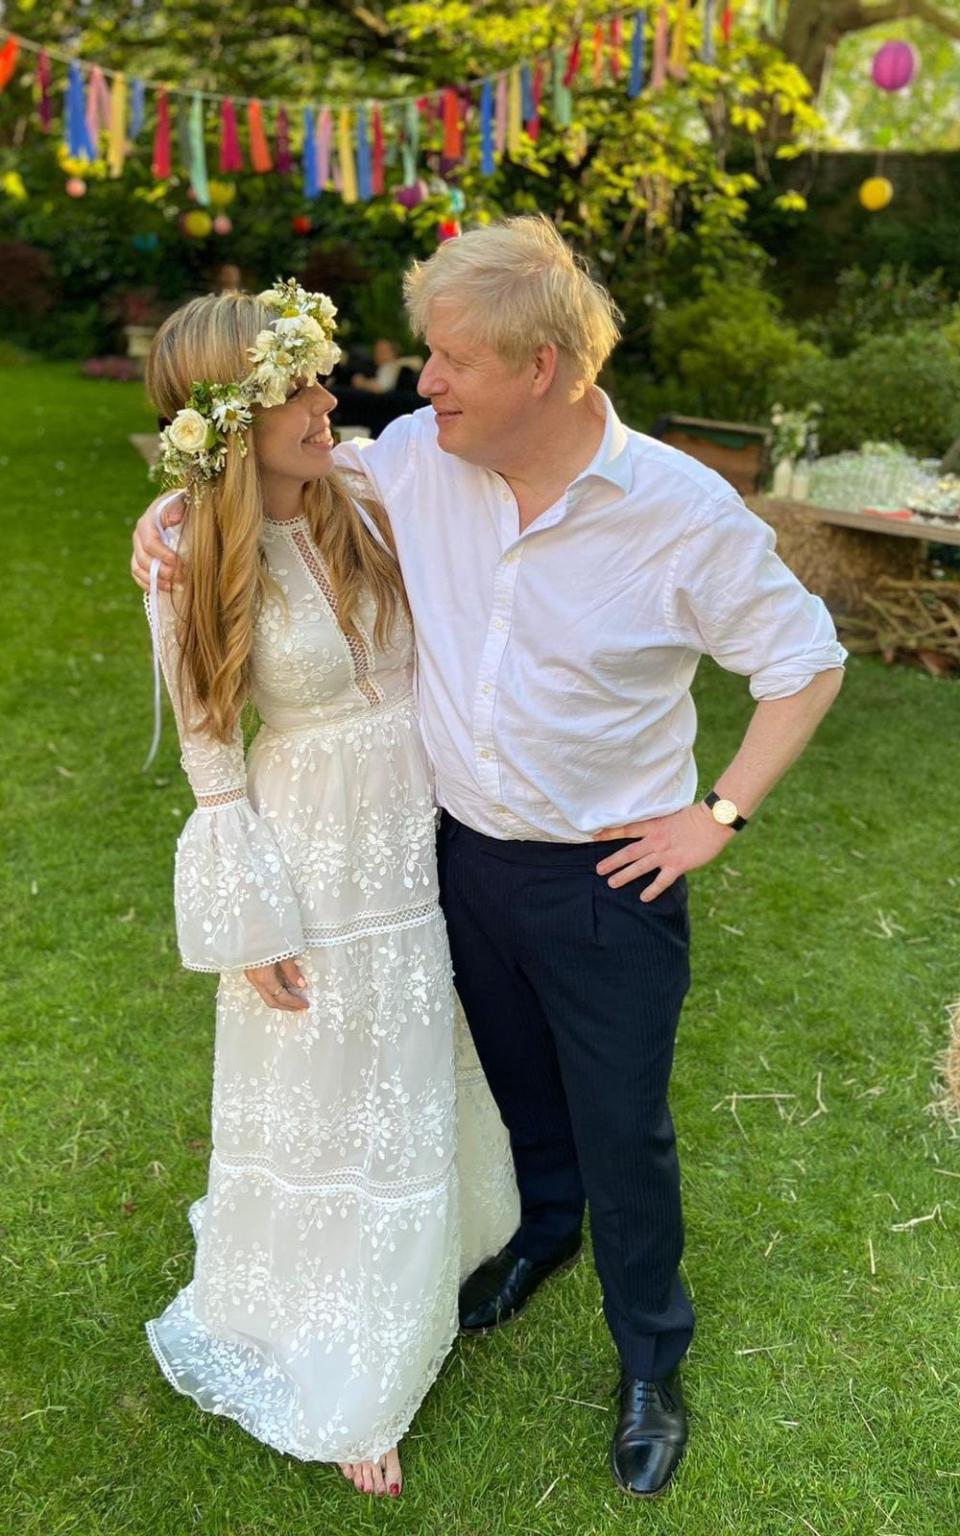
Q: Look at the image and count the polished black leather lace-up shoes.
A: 2